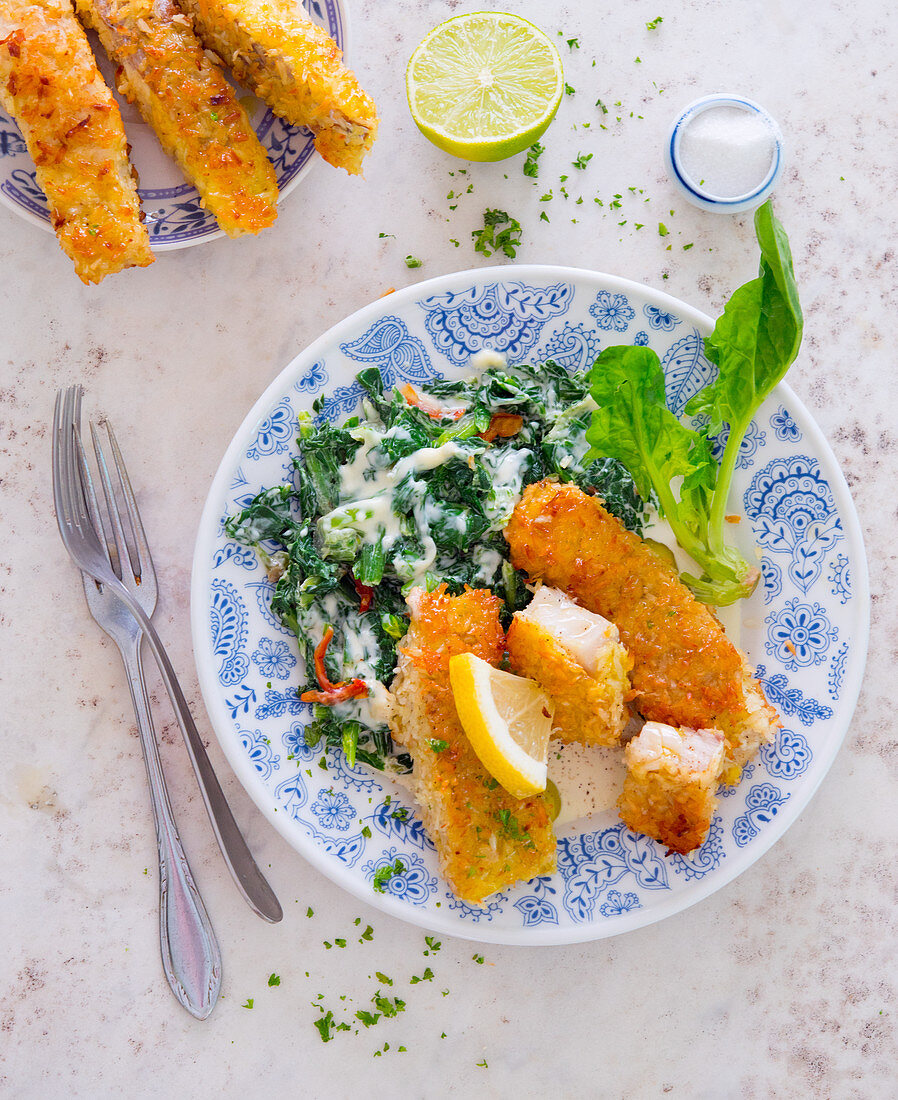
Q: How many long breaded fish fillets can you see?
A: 5